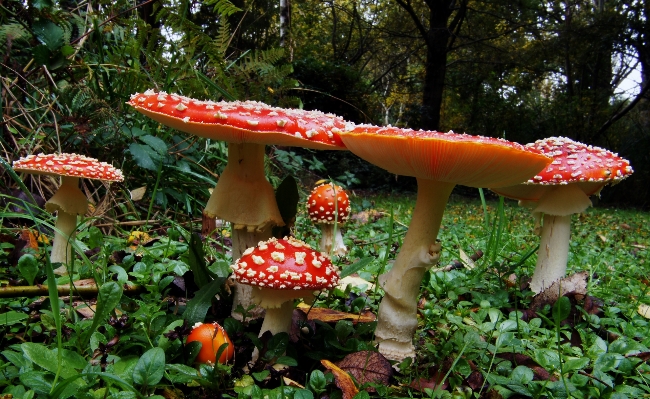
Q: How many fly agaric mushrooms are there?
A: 7